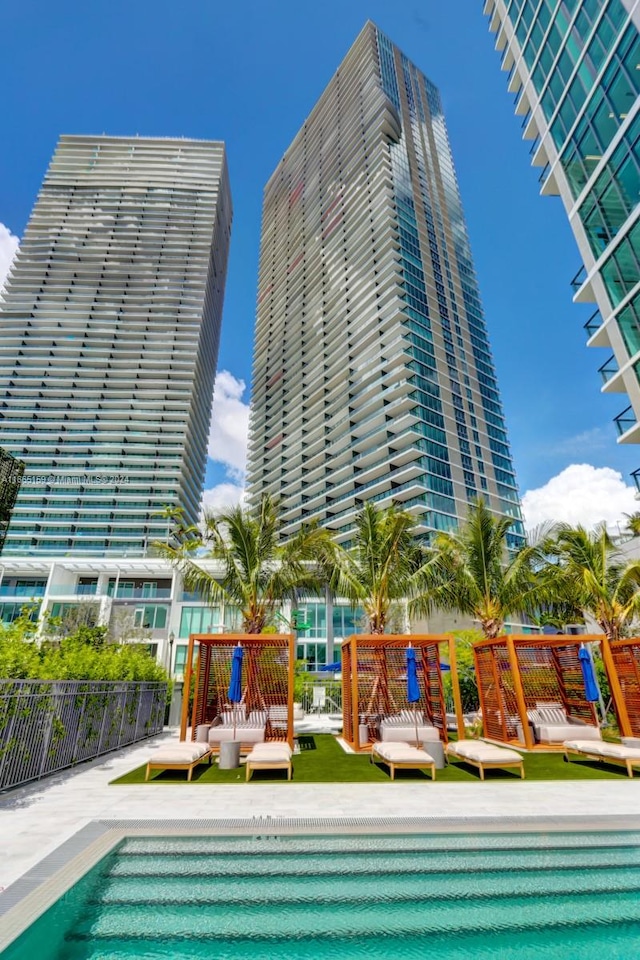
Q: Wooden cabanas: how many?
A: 4